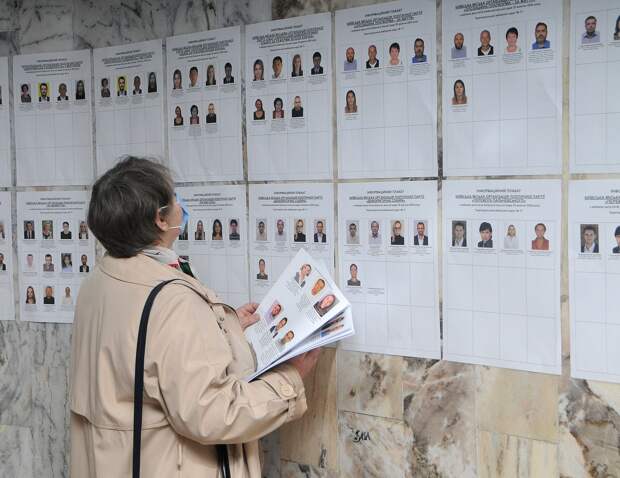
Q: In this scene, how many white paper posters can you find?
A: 15